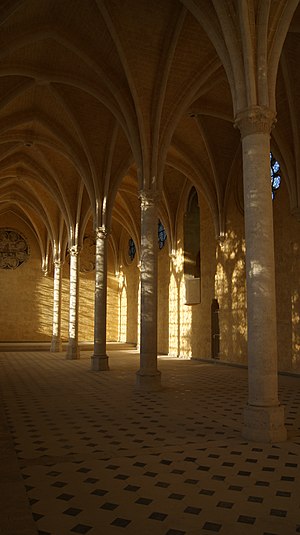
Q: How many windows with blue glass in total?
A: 3